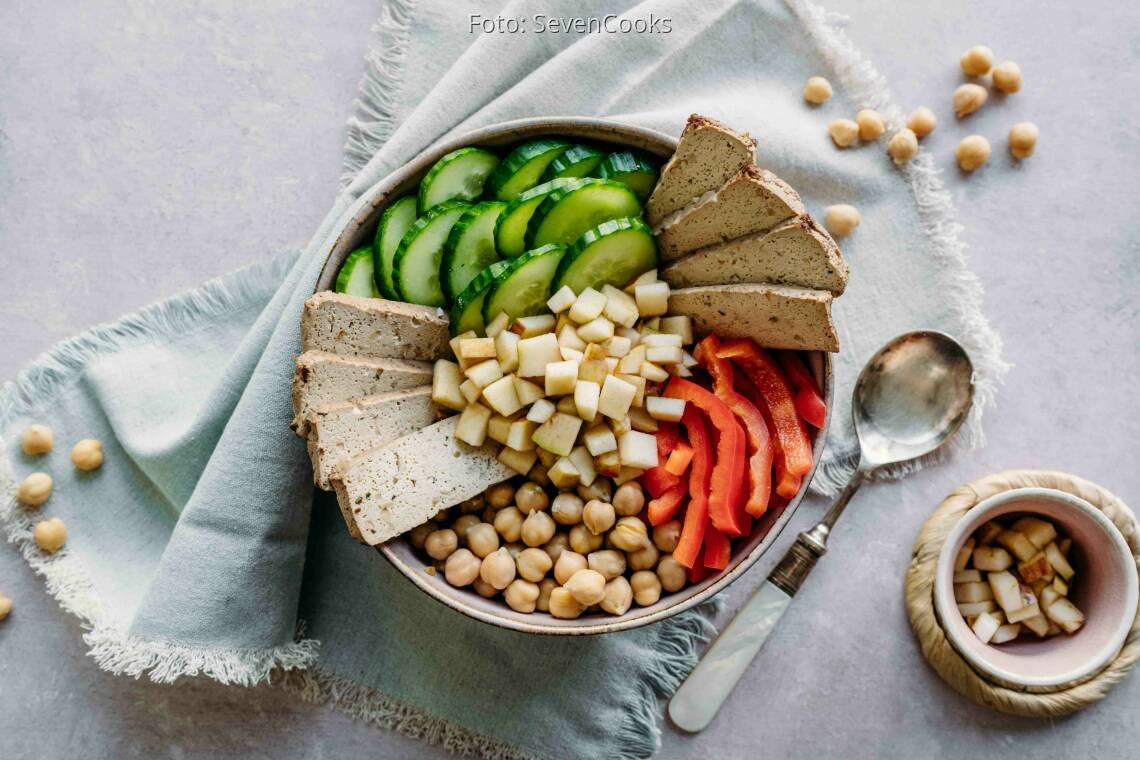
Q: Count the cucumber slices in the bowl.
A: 13